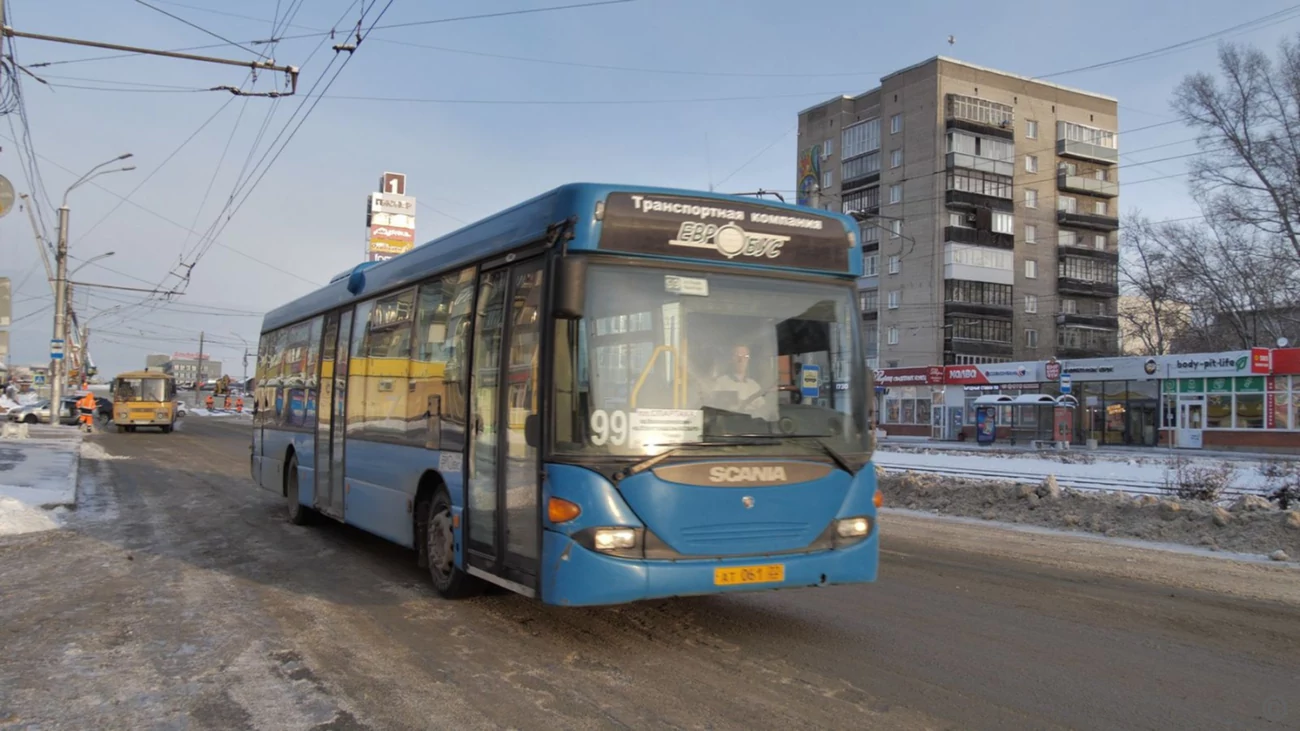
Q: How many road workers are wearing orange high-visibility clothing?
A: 4